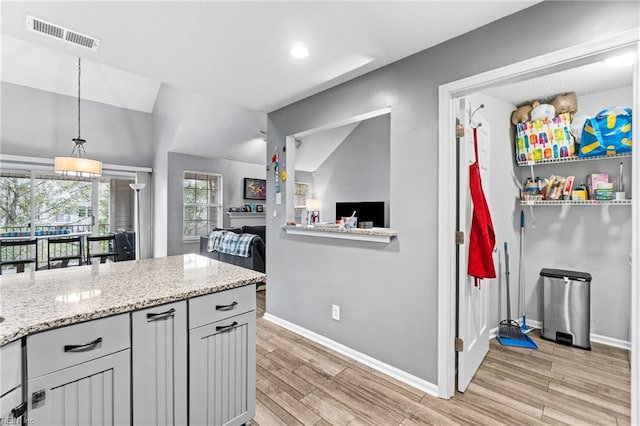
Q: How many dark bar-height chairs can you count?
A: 3